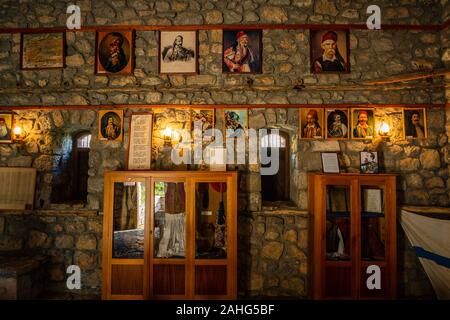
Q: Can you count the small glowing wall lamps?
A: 3